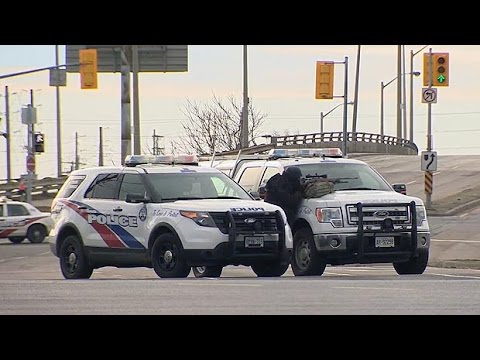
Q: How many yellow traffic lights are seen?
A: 3